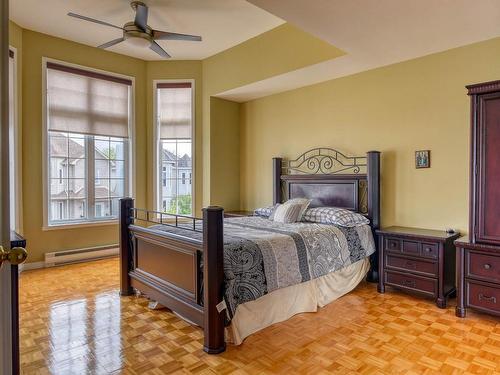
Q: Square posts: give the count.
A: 4